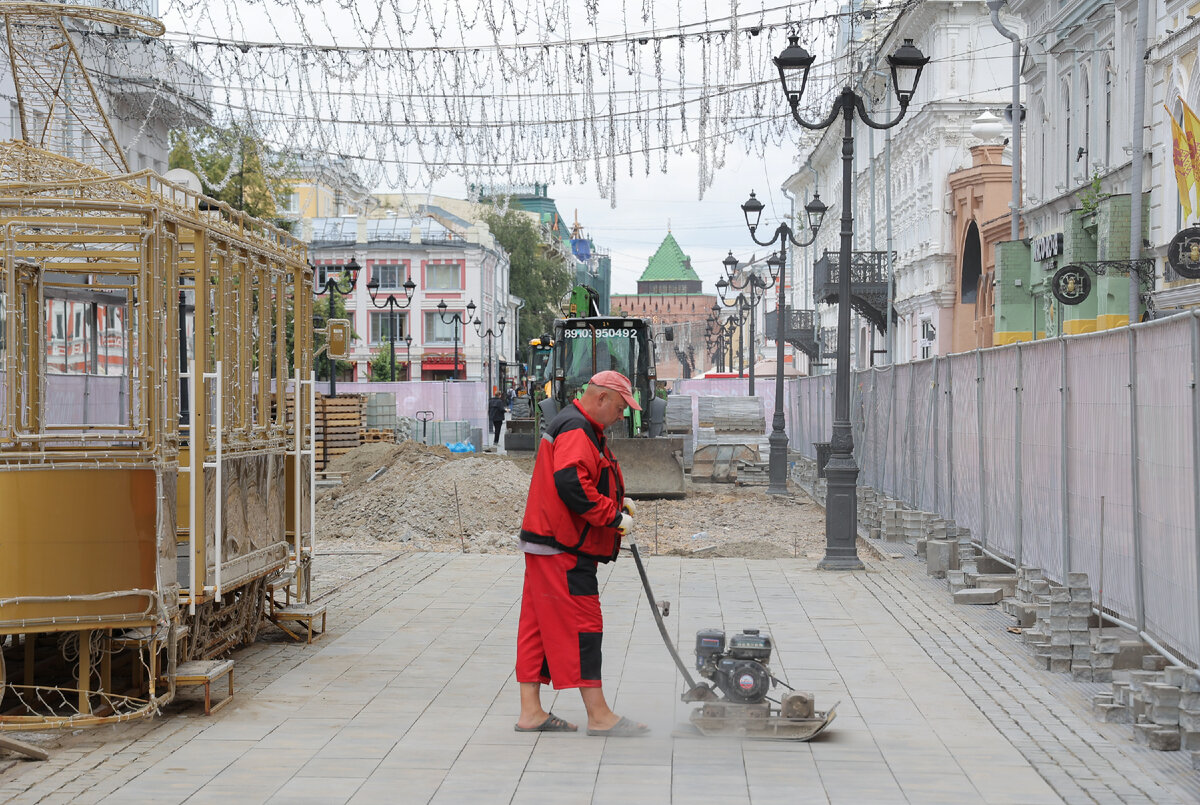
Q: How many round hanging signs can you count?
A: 2